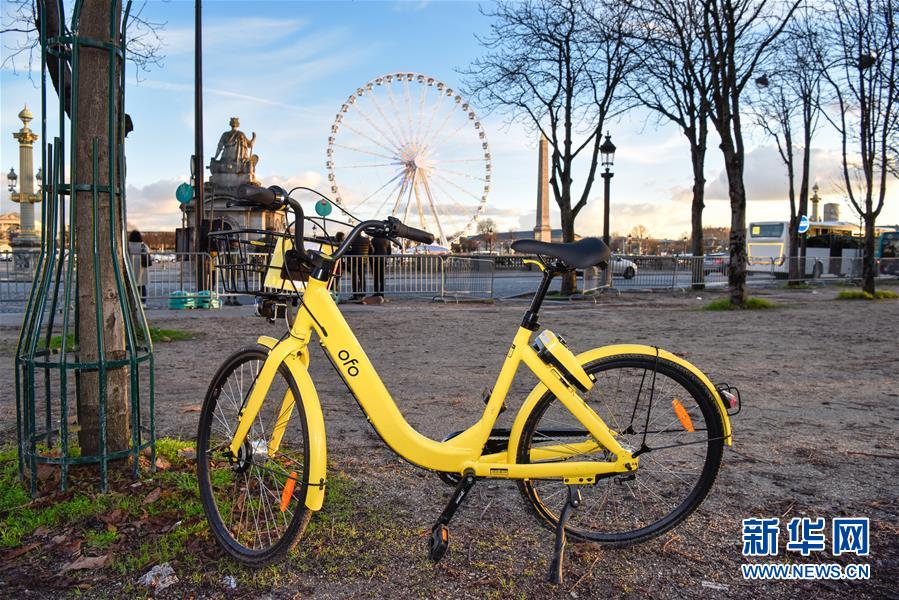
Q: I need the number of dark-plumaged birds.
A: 0